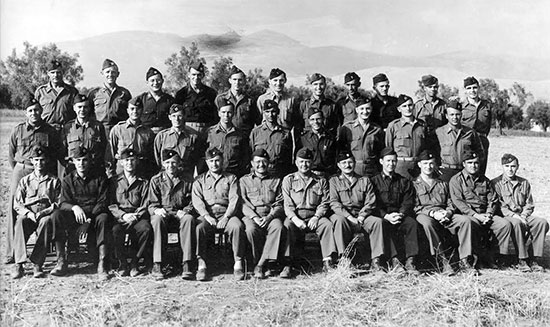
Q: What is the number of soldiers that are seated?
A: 12